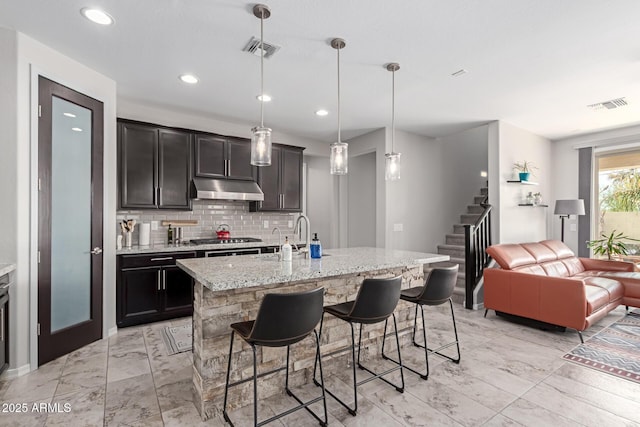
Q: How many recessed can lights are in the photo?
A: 4